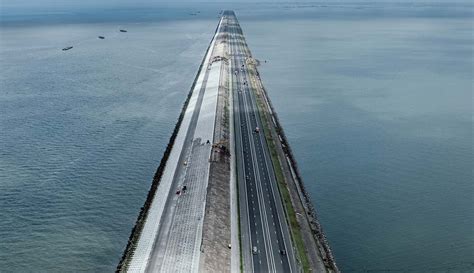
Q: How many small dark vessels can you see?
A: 3